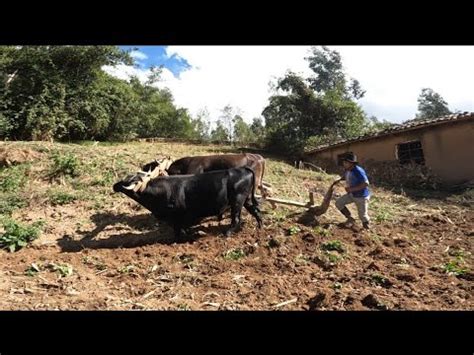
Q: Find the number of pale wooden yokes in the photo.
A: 1